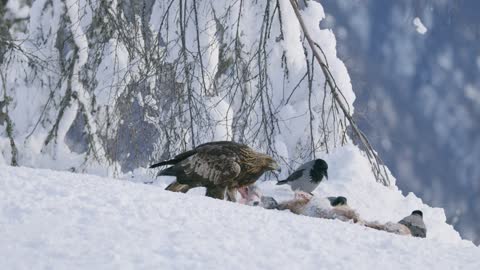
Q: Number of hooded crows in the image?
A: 3